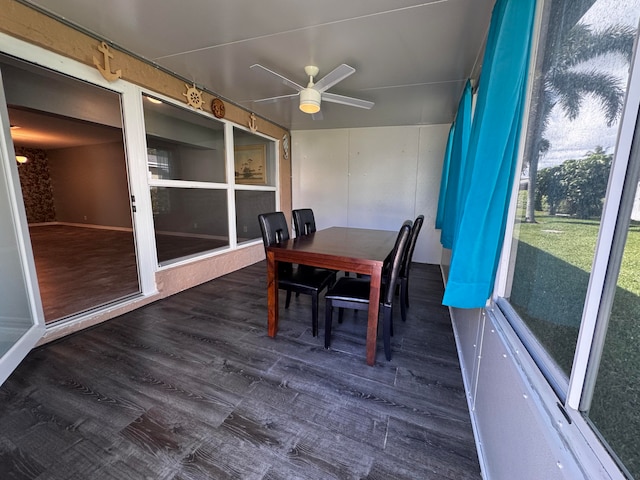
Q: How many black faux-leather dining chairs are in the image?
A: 4